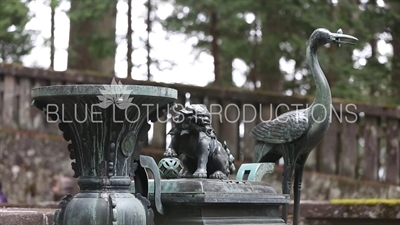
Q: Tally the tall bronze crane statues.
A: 1